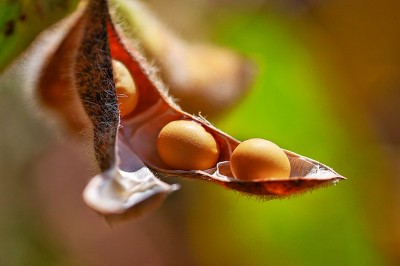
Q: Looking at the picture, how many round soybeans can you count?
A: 3